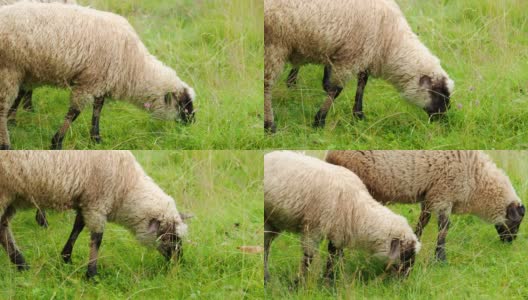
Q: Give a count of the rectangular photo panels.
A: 4